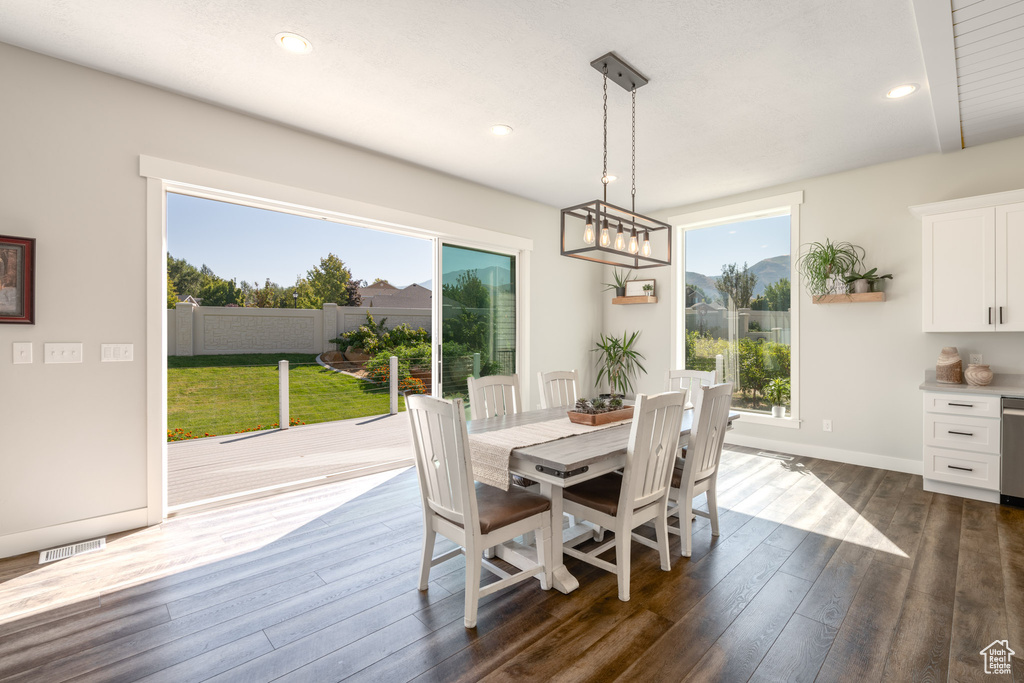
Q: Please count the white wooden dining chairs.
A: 6